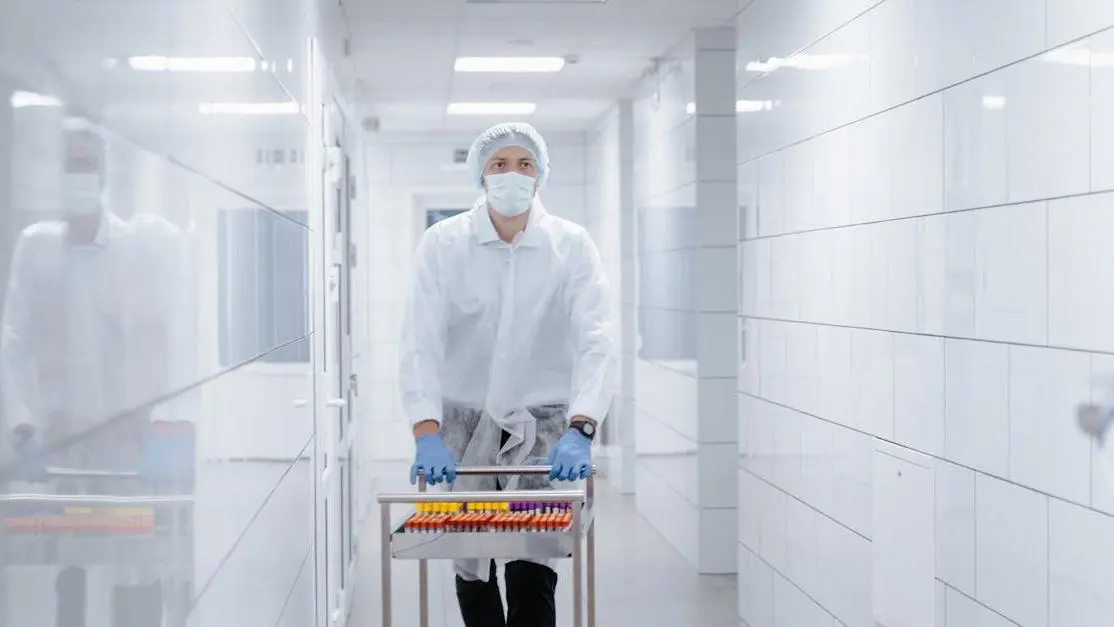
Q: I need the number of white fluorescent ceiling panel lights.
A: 2